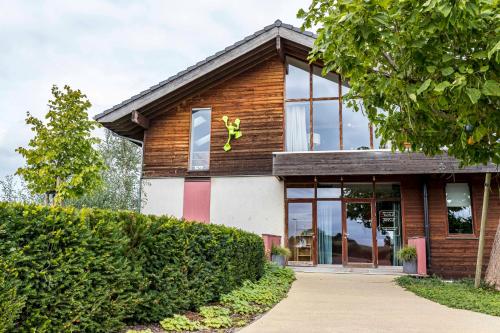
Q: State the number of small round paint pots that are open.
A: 0